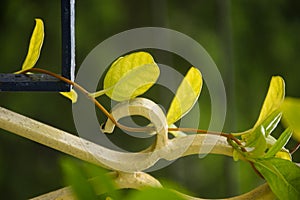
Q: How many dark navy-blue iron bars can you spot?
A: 2